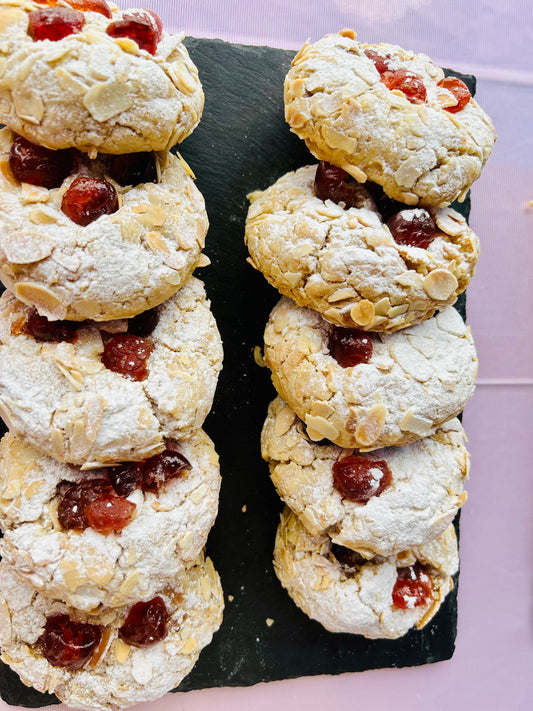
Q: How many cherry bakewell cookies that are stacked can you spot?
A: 10